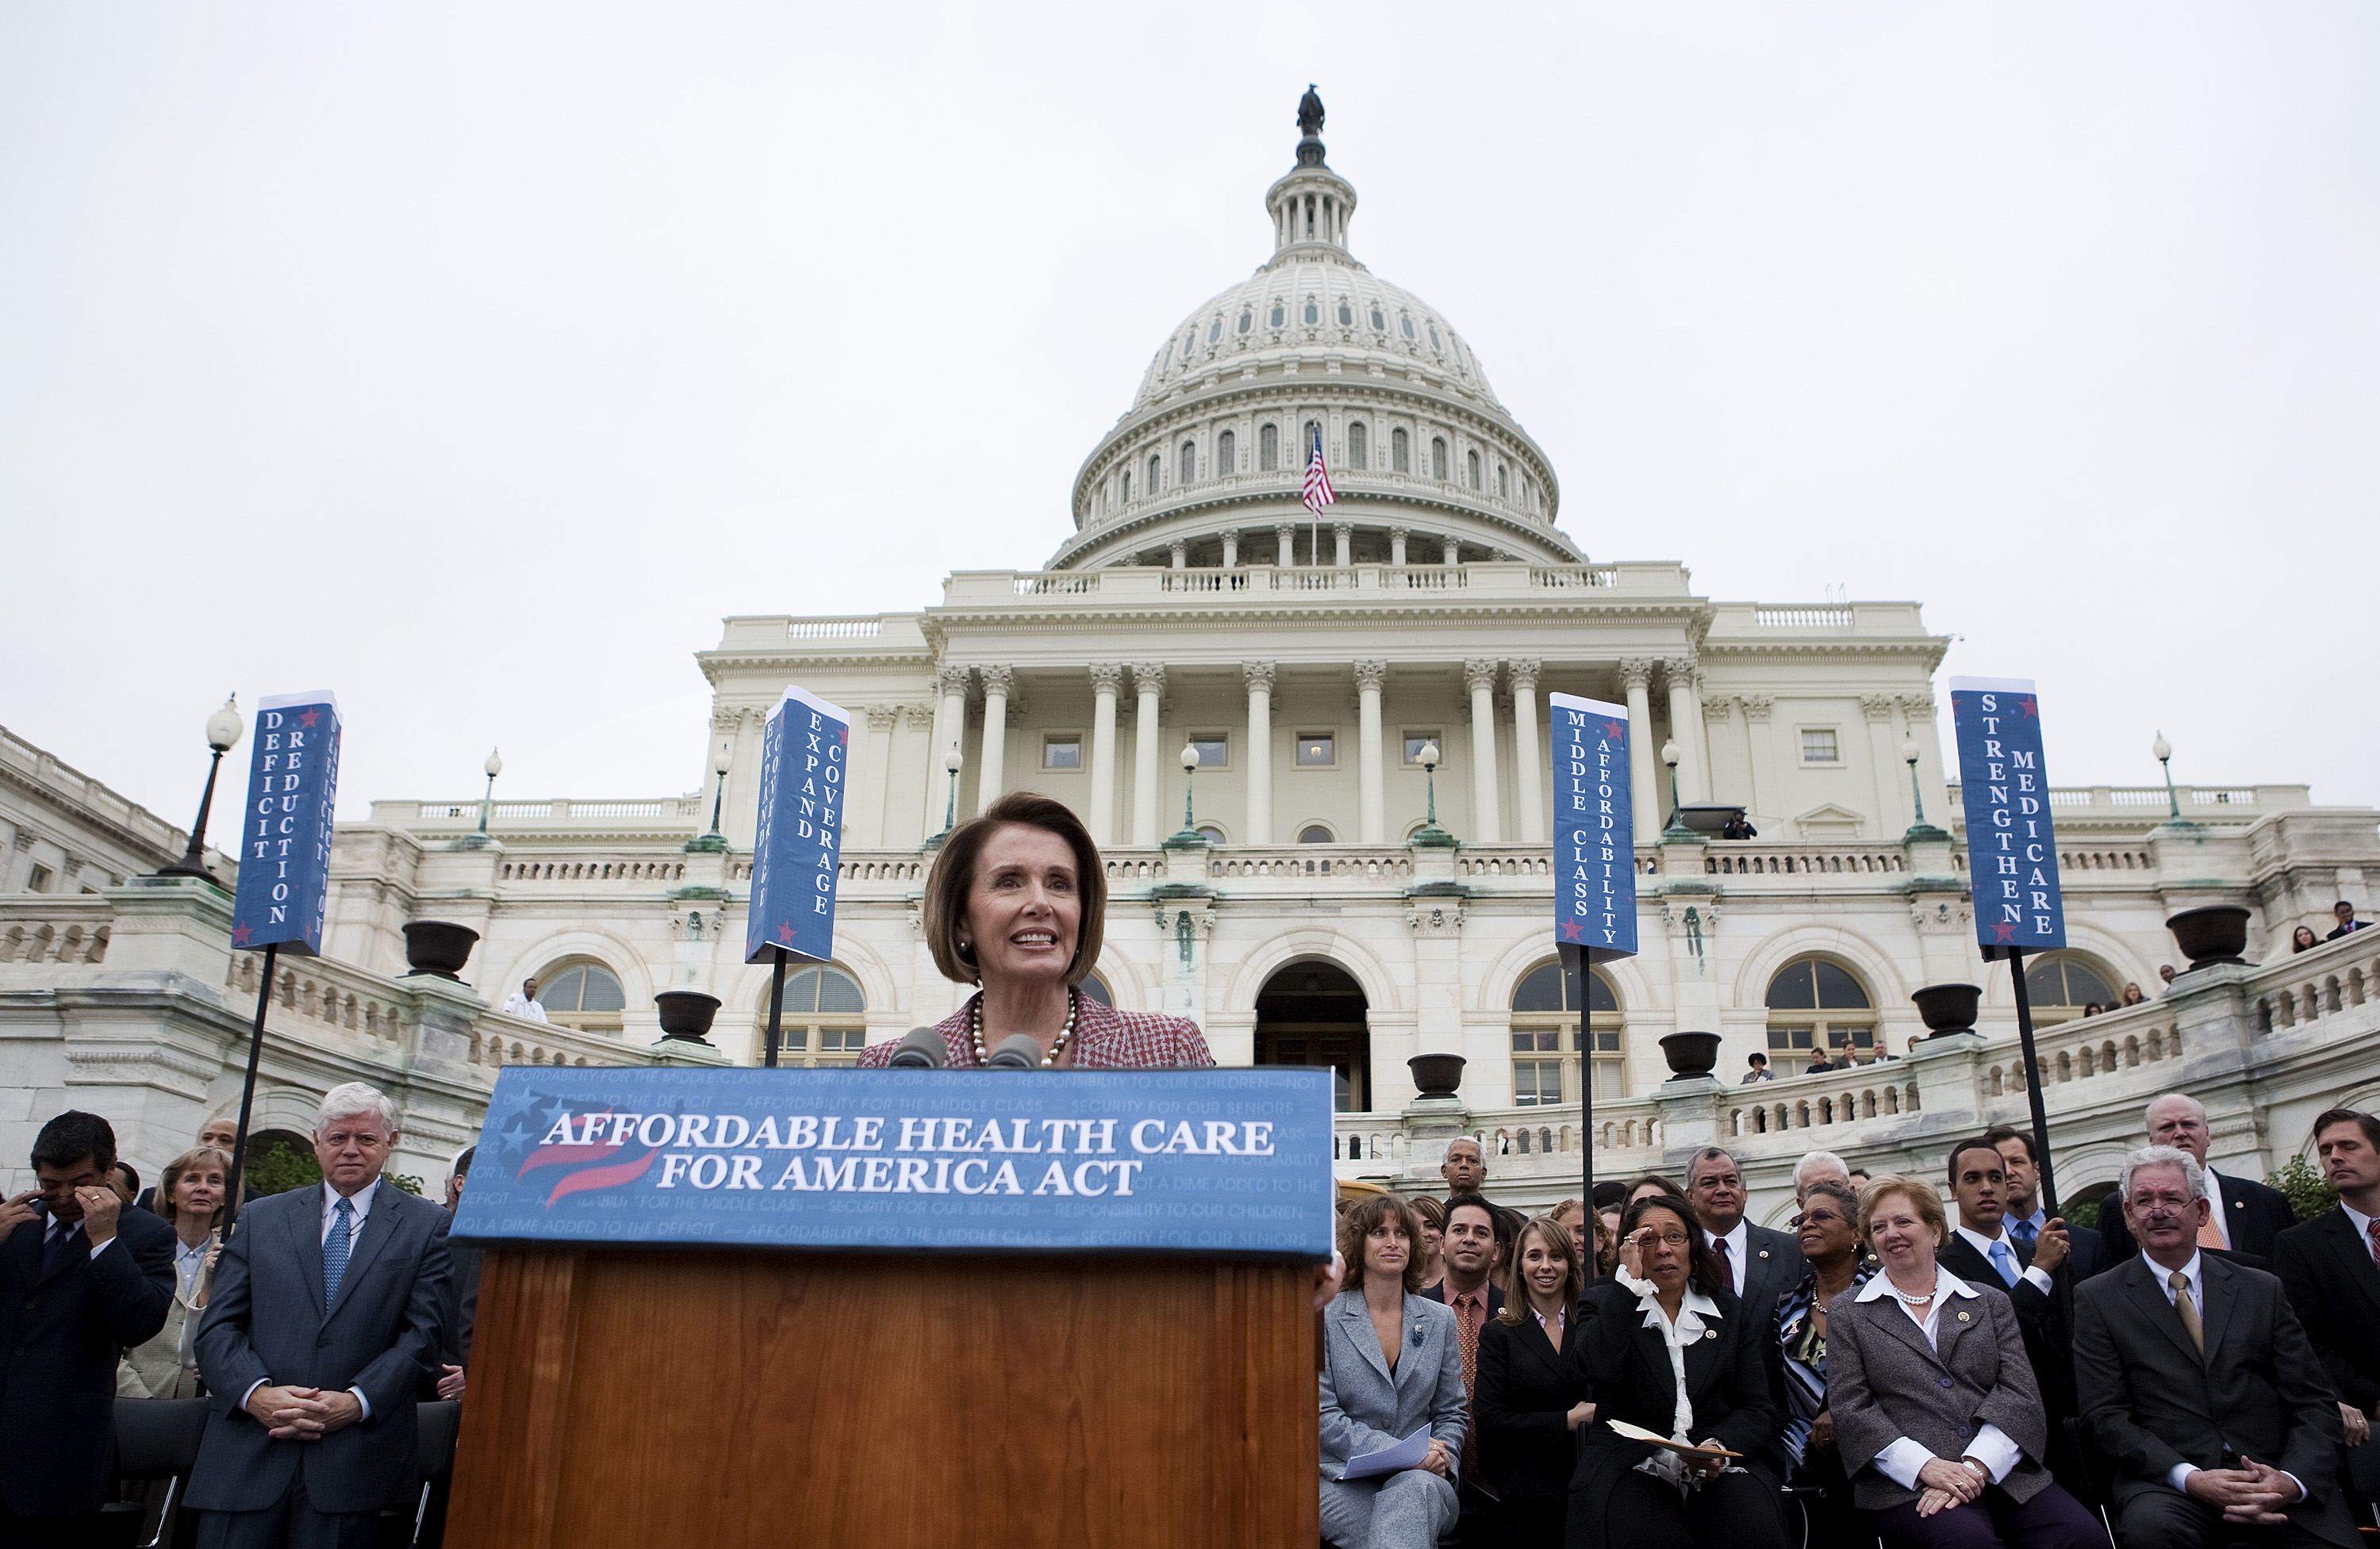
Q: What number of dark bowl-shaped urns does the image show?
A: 6